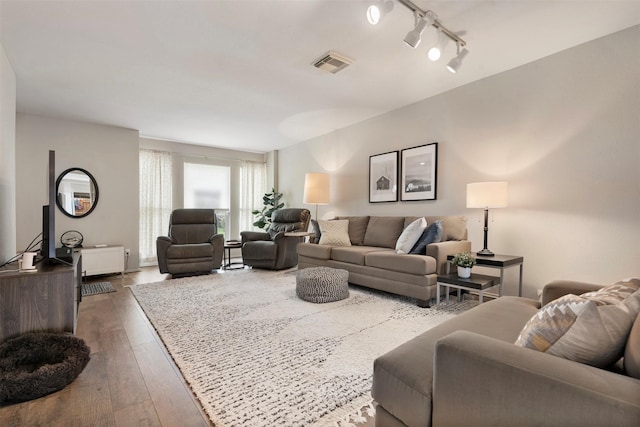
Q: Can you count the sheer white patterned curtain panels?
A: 2